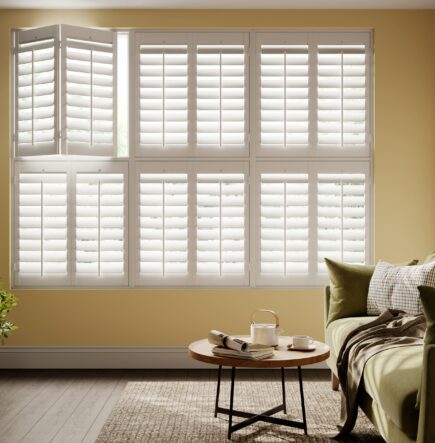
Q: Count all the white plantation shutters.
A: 12